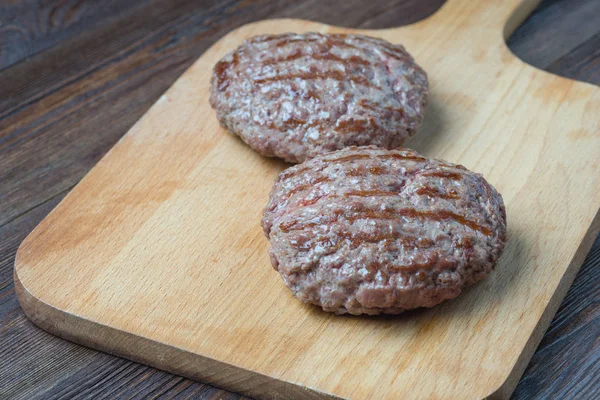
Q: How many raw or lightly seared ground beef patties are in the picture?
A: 2